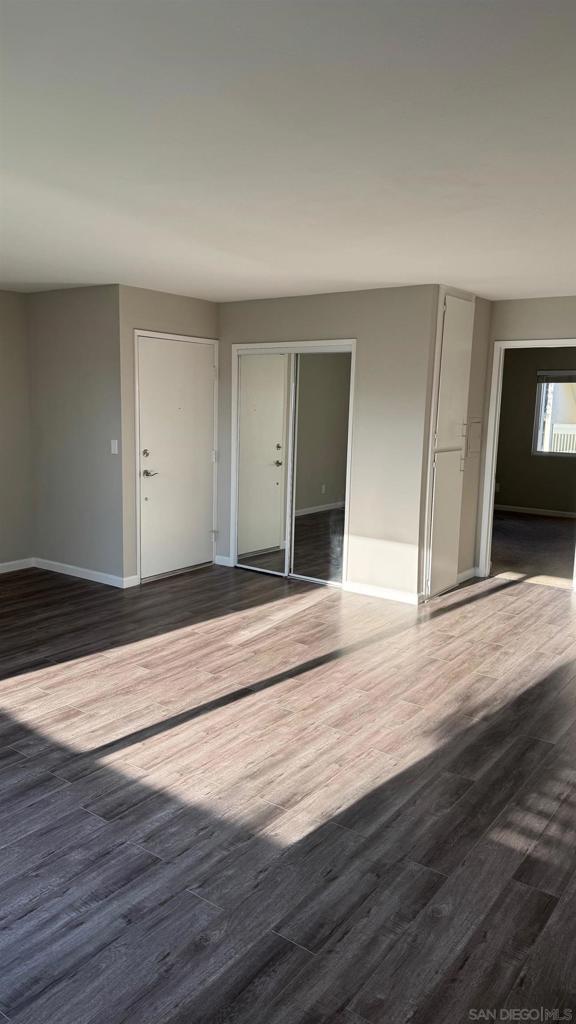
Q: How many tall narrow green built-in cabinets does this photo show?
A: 0